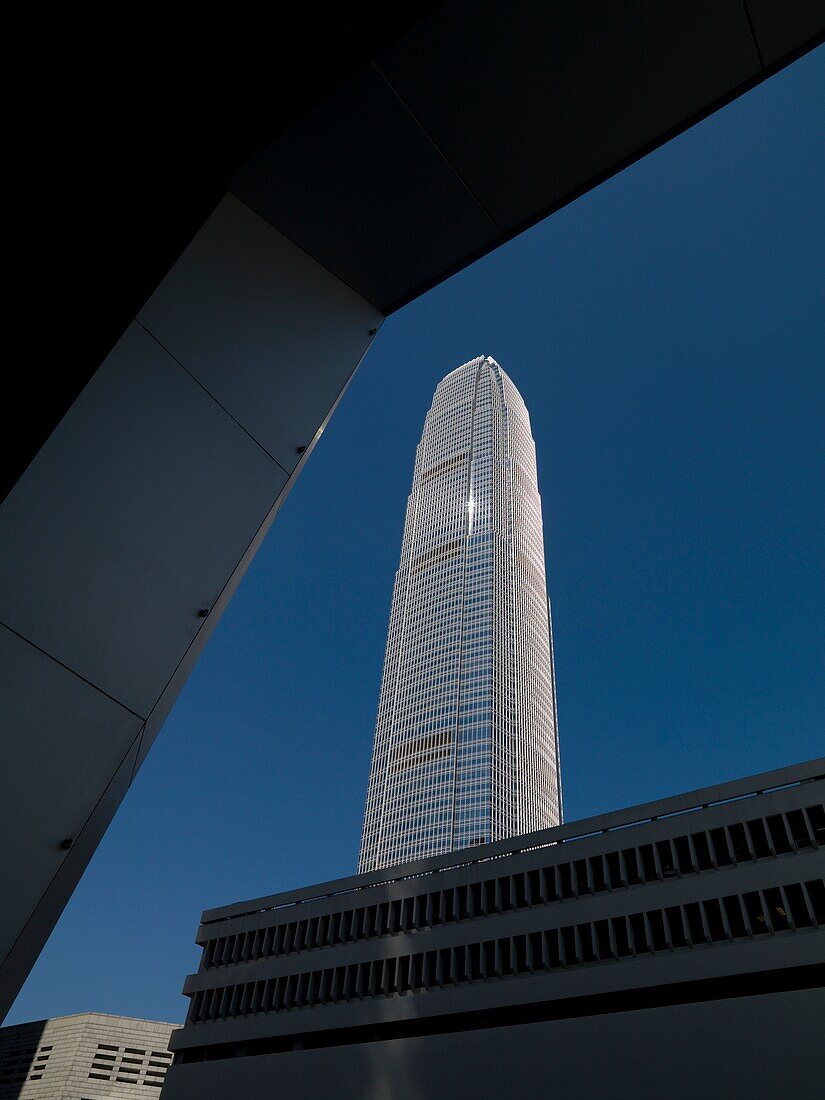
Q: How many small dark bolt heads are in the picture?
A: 4